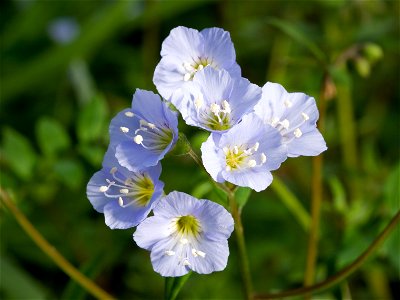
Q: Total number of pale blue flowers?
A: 7